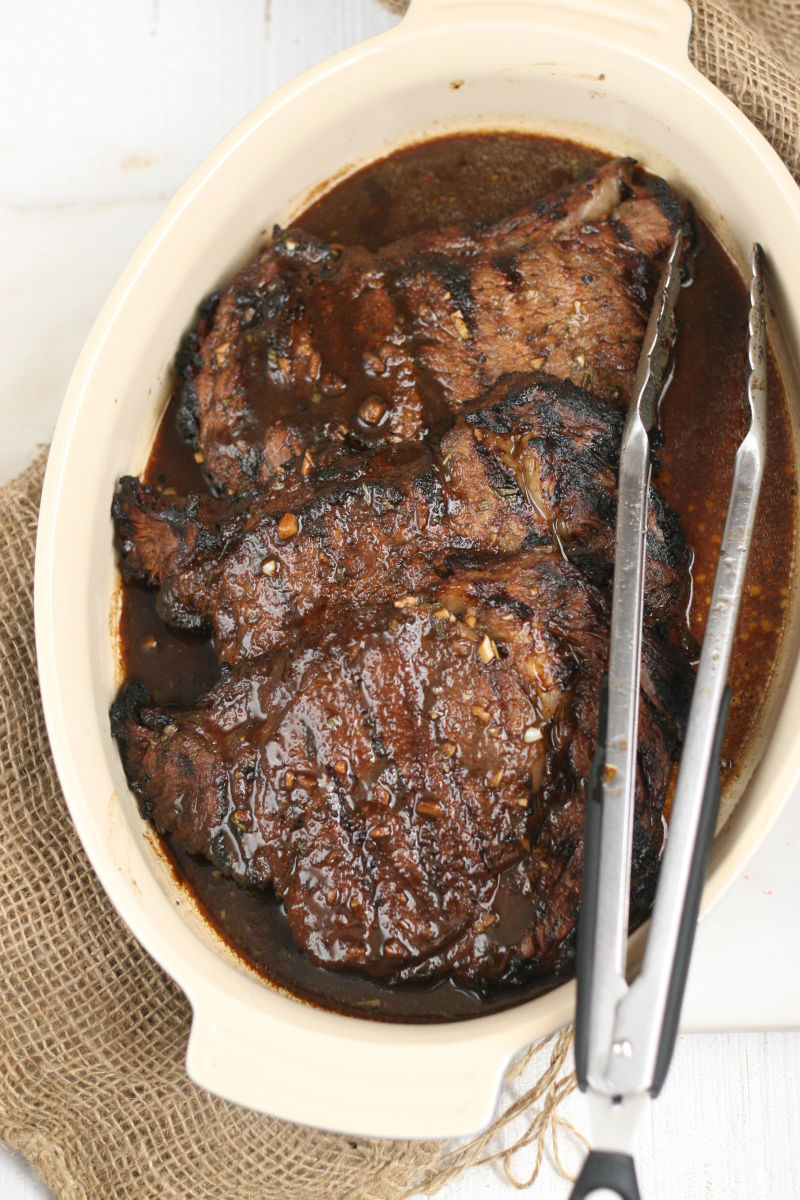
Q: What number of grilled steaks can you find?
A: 3